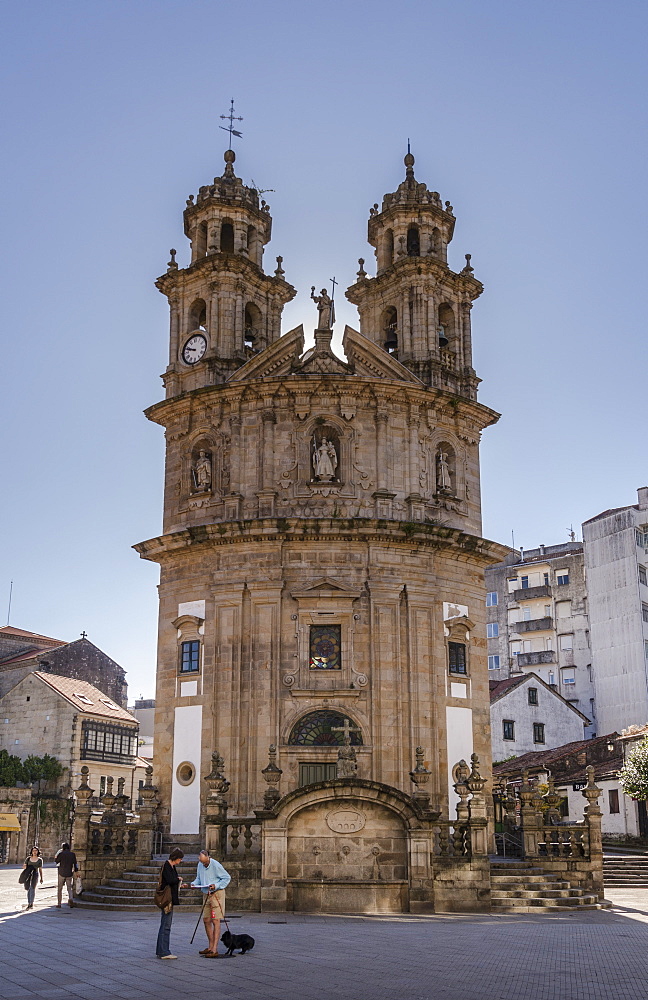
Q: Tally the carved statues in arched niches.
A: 3